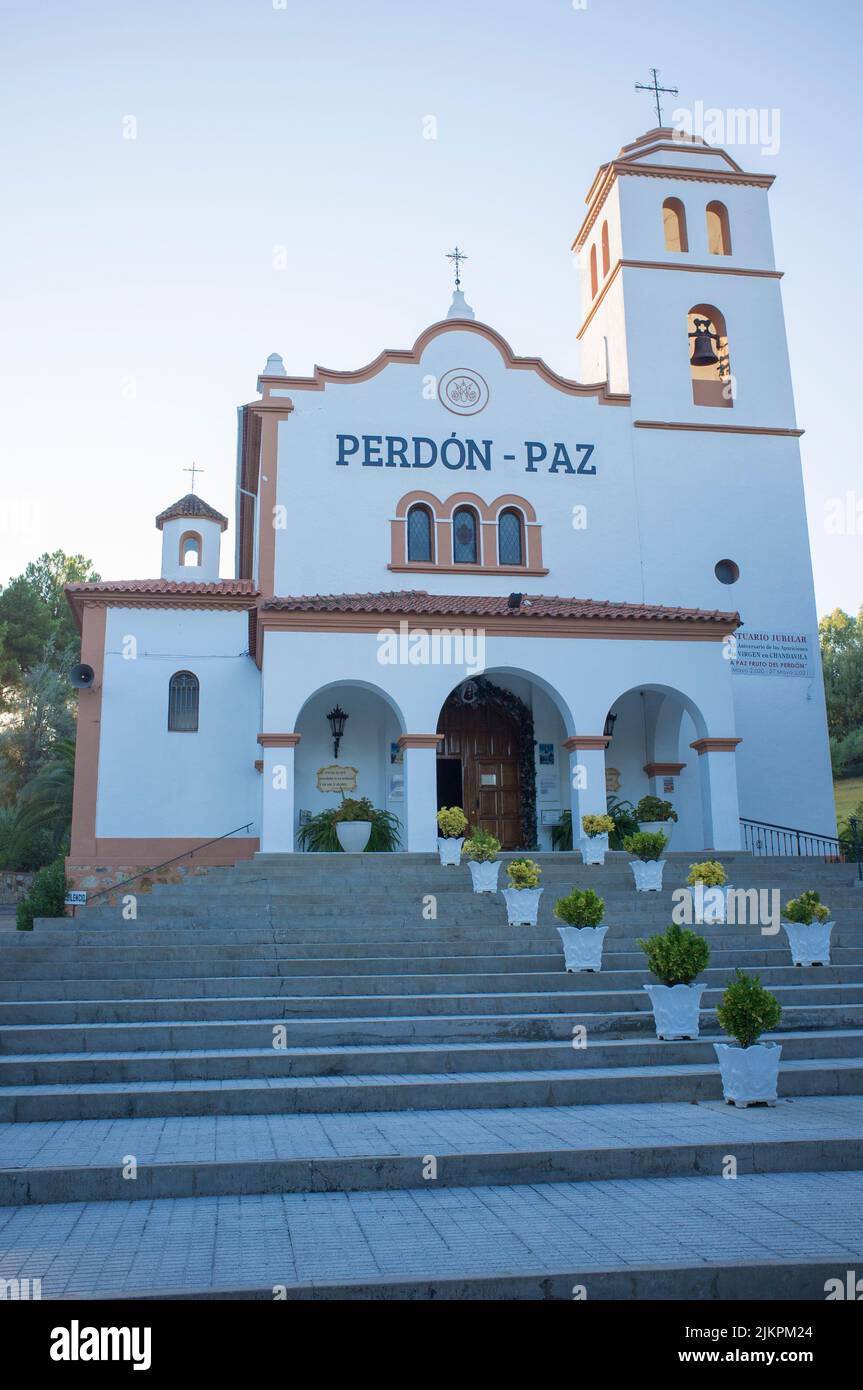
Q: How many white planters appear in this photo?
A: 12